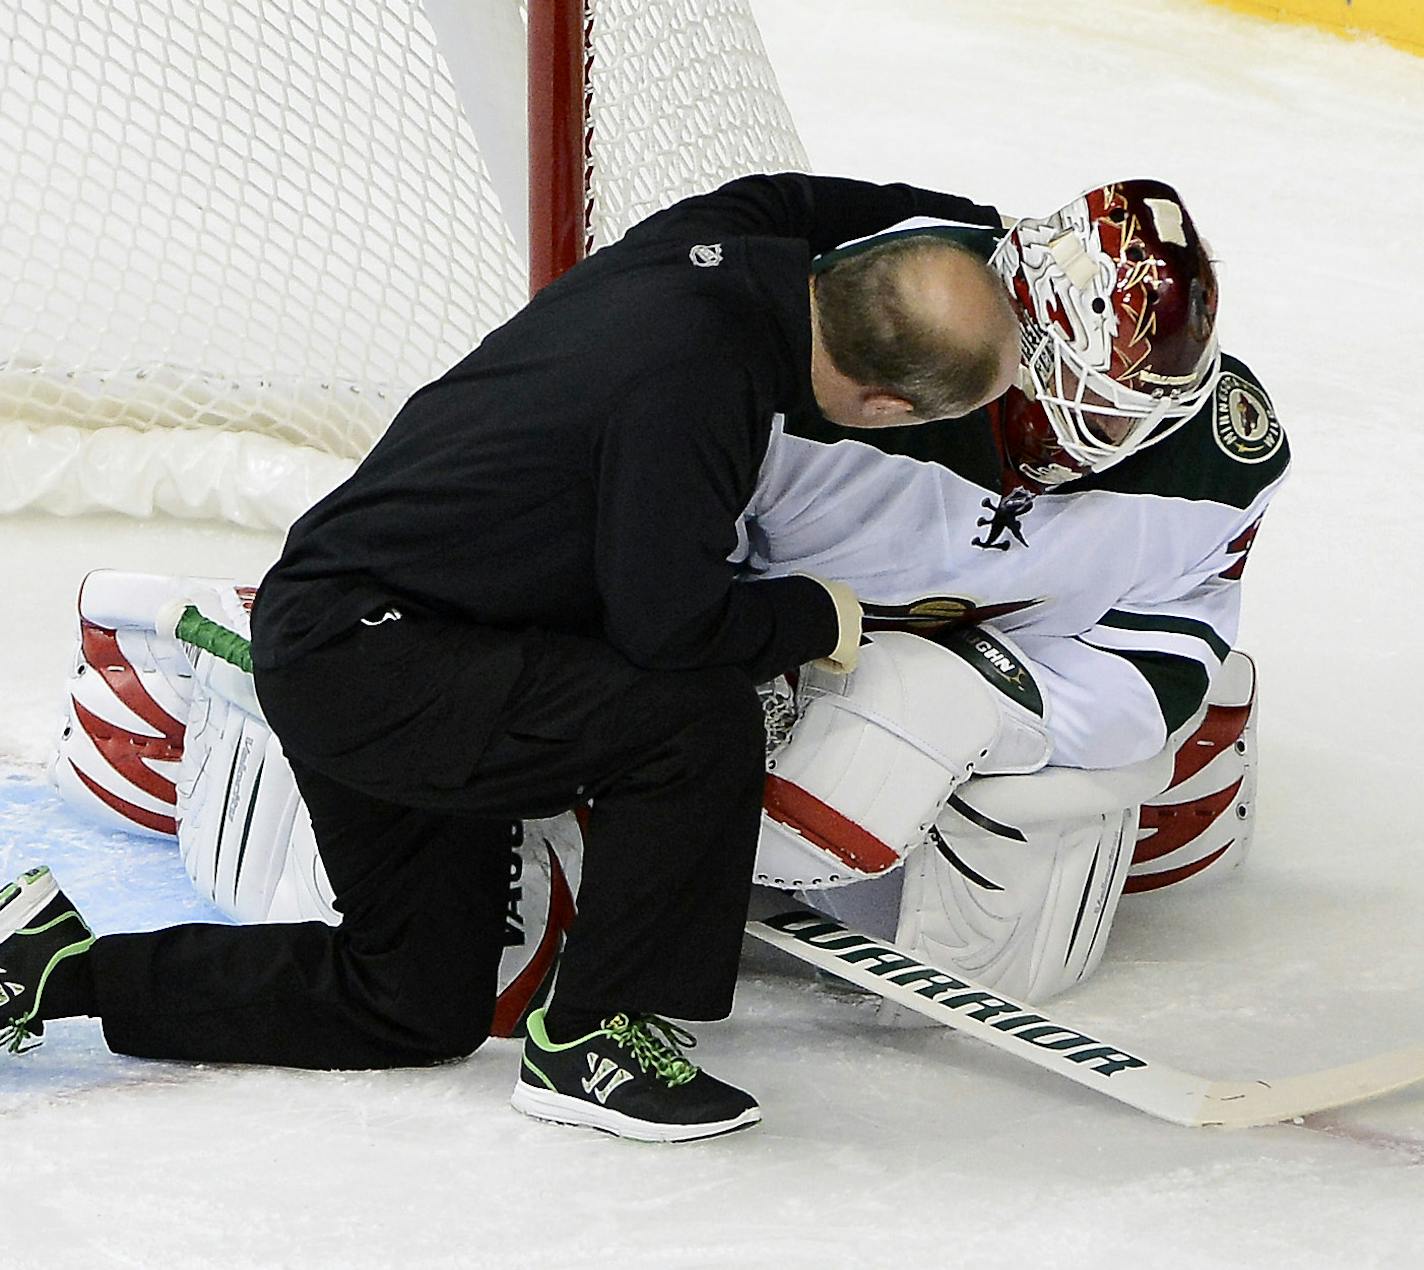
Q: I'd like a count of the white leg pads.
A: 2